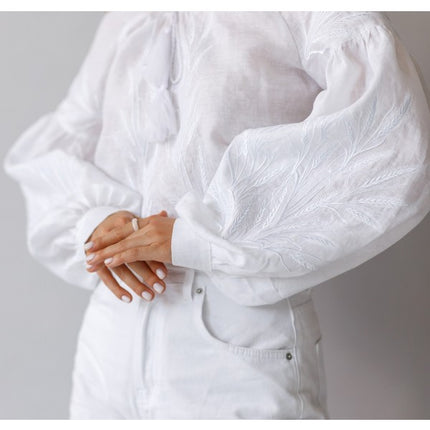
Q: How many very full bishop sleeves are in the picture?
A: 2